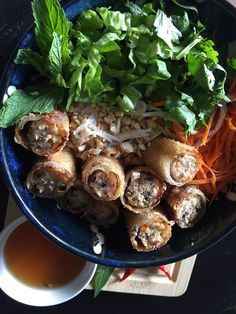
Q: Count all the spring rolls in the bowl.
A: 9